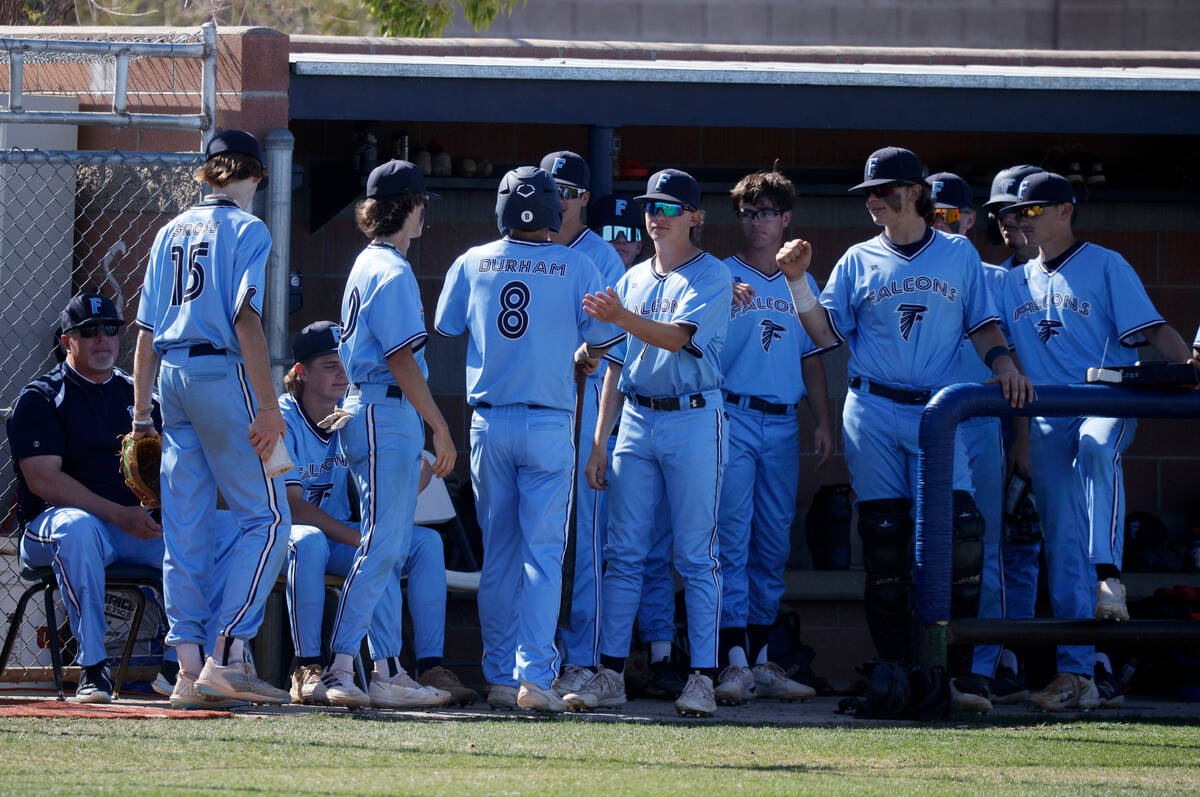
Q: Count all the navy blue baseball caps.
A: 10